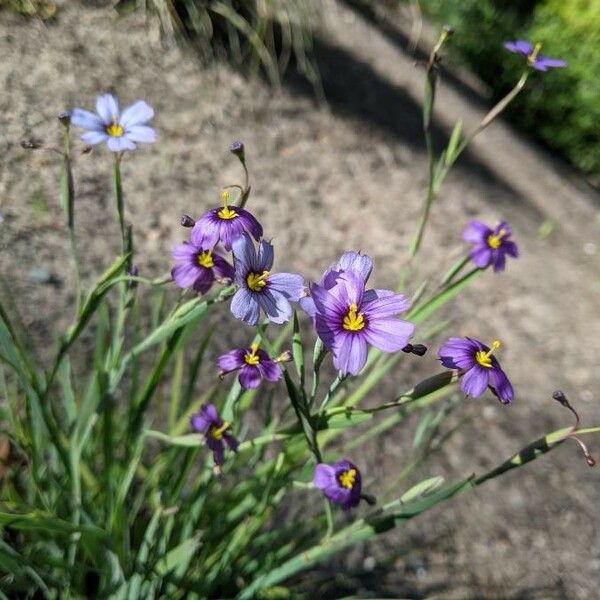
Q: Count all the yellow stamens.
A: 11